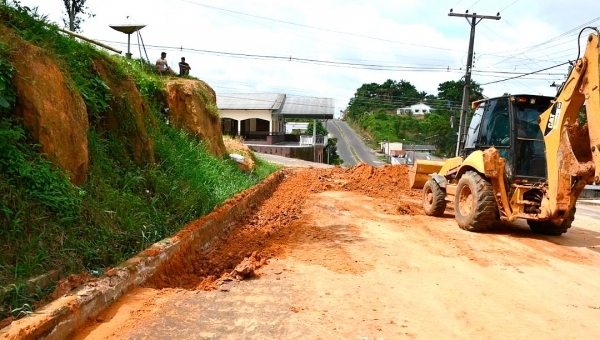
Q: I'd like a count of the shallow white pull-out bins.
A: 0